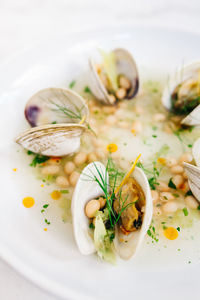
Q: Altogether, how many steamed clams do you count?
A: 5